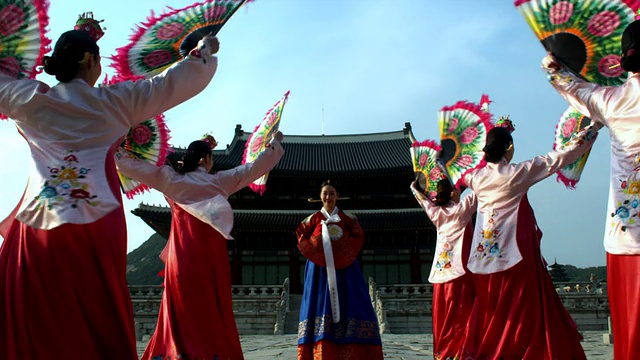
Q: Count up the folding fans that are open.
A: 8